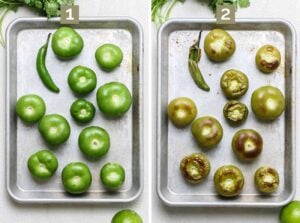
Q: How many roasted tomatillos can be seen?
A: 11